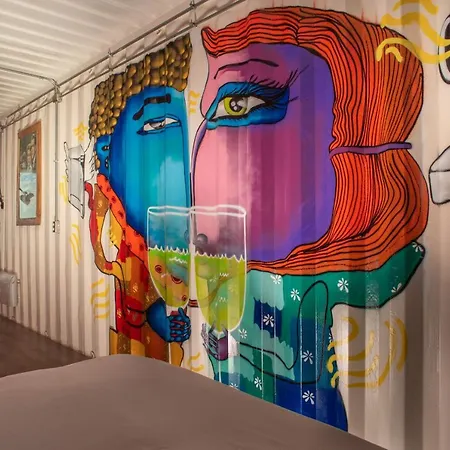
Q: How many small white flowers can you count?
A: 12